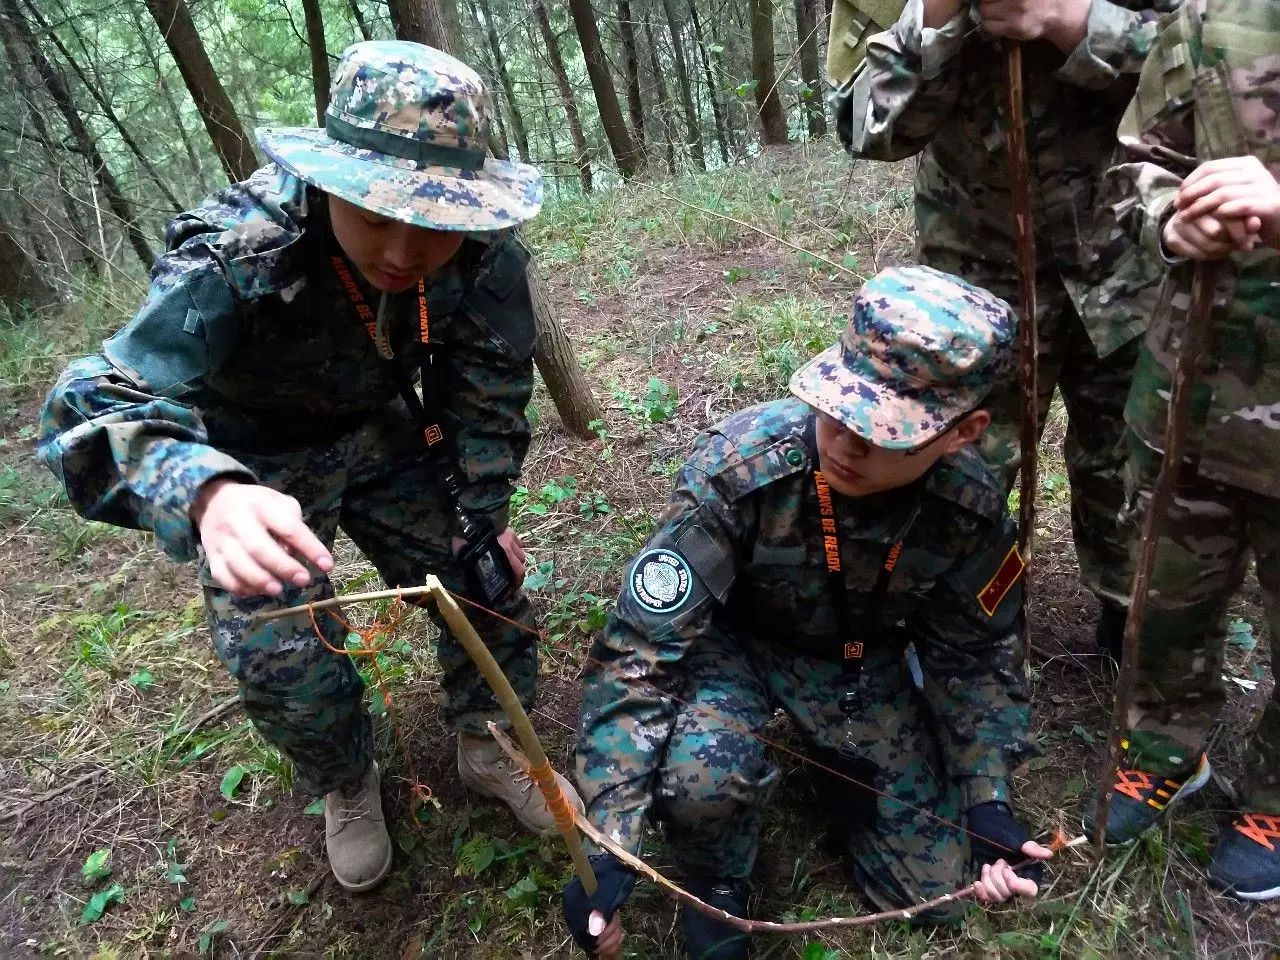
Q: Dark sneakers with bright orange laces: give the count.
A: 2